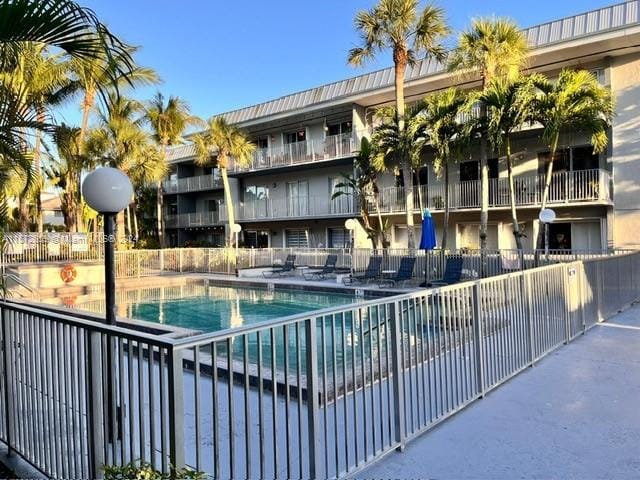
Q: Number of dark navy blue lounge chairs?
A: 5